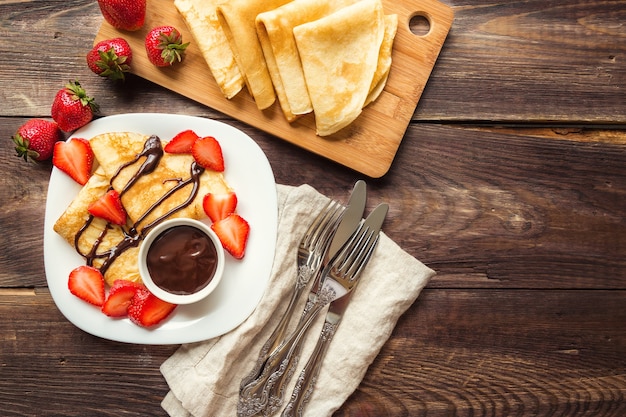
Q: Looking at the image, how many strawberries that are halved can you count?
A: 9